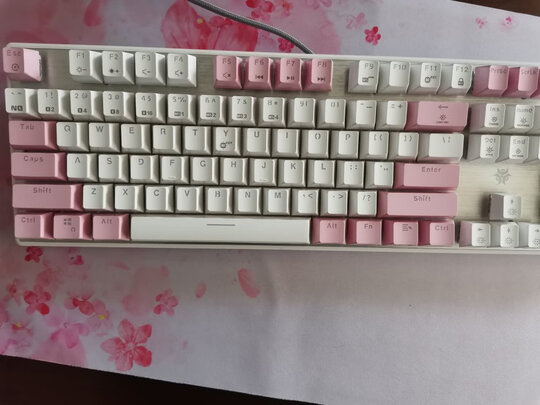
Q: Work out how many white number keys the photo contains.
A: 10